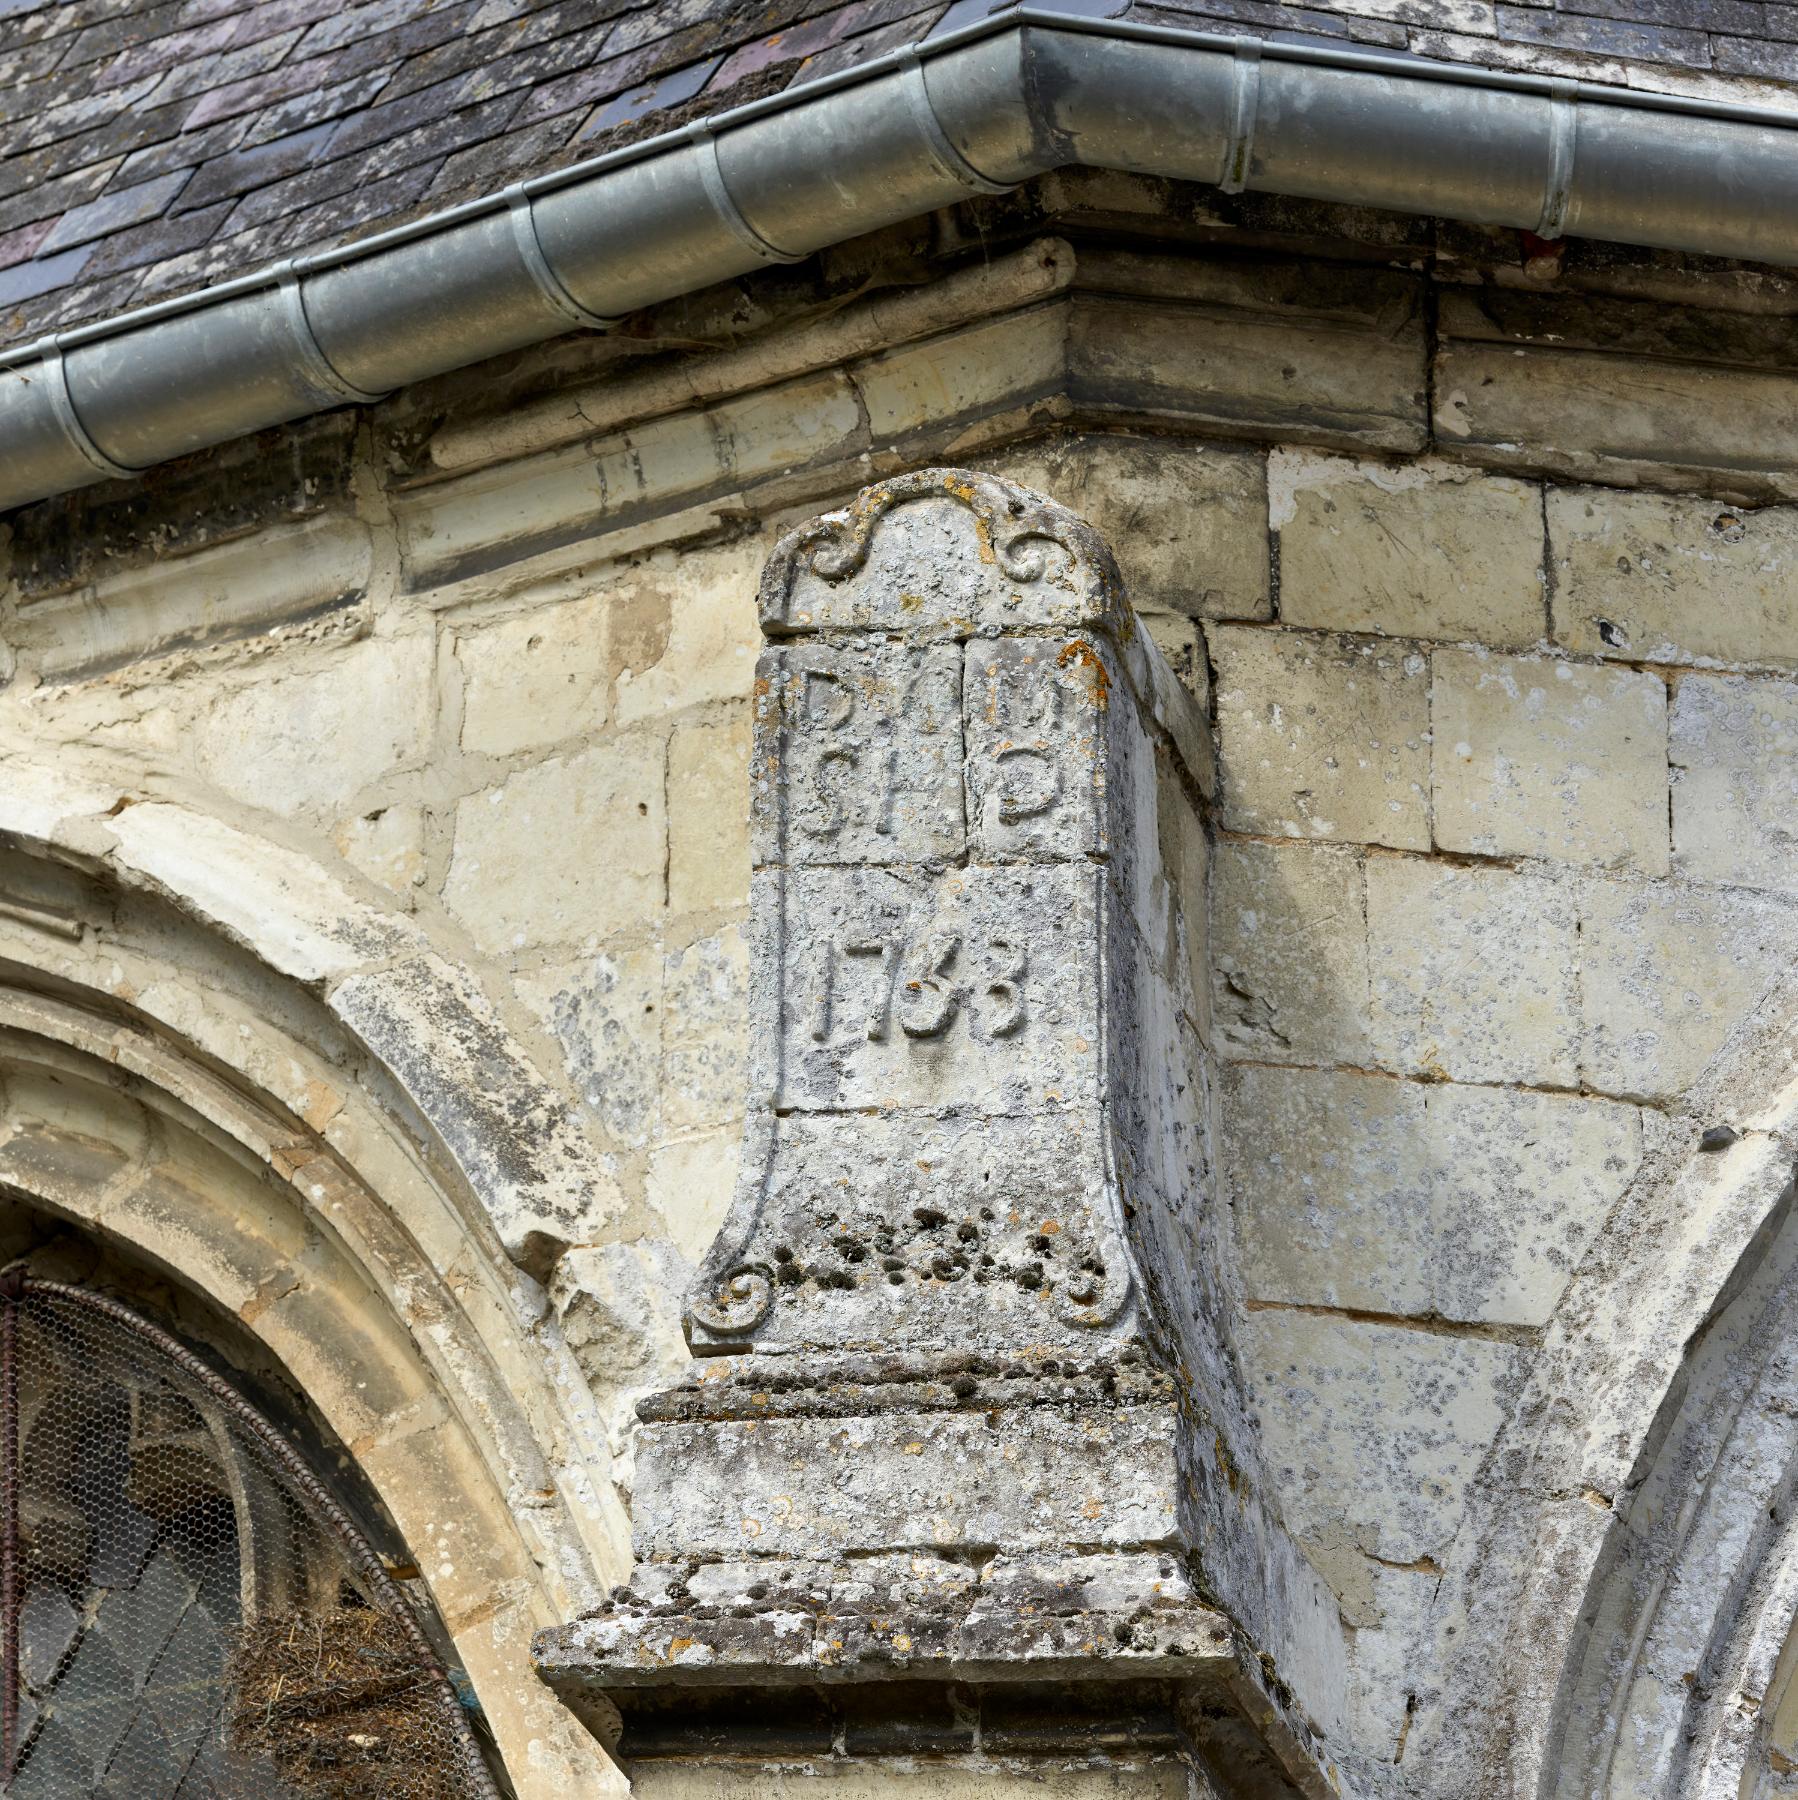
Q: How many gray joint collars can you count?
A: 7